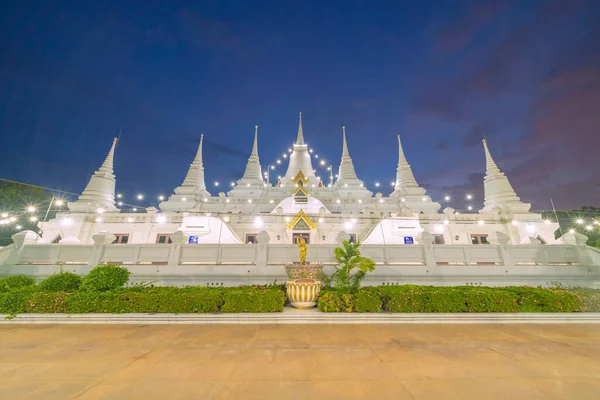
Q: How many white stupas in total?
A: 7